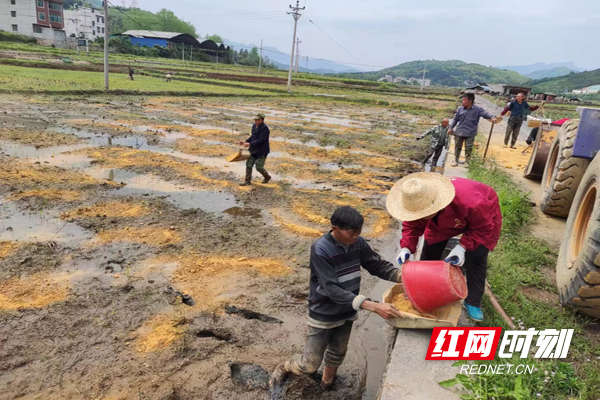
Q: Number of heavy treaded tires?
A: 2